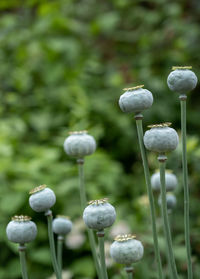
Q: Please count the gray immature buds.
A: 11